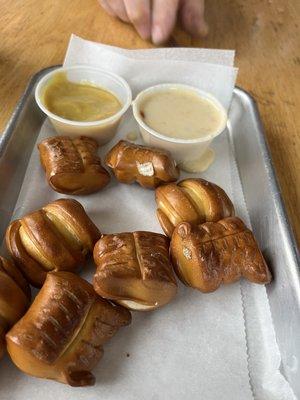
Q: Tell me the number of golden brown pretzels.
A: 8